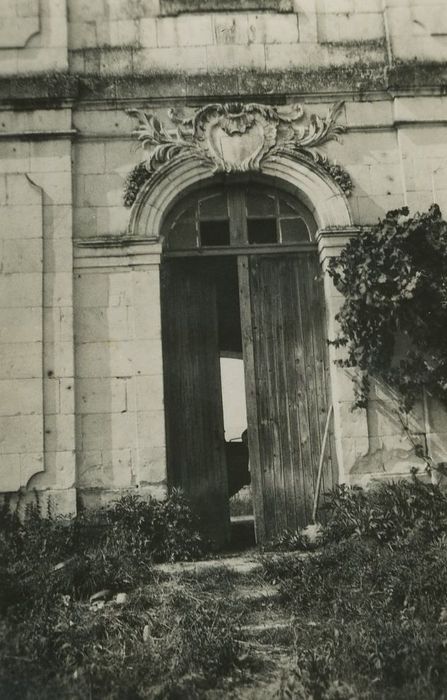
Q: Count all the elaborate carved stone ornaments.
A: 1